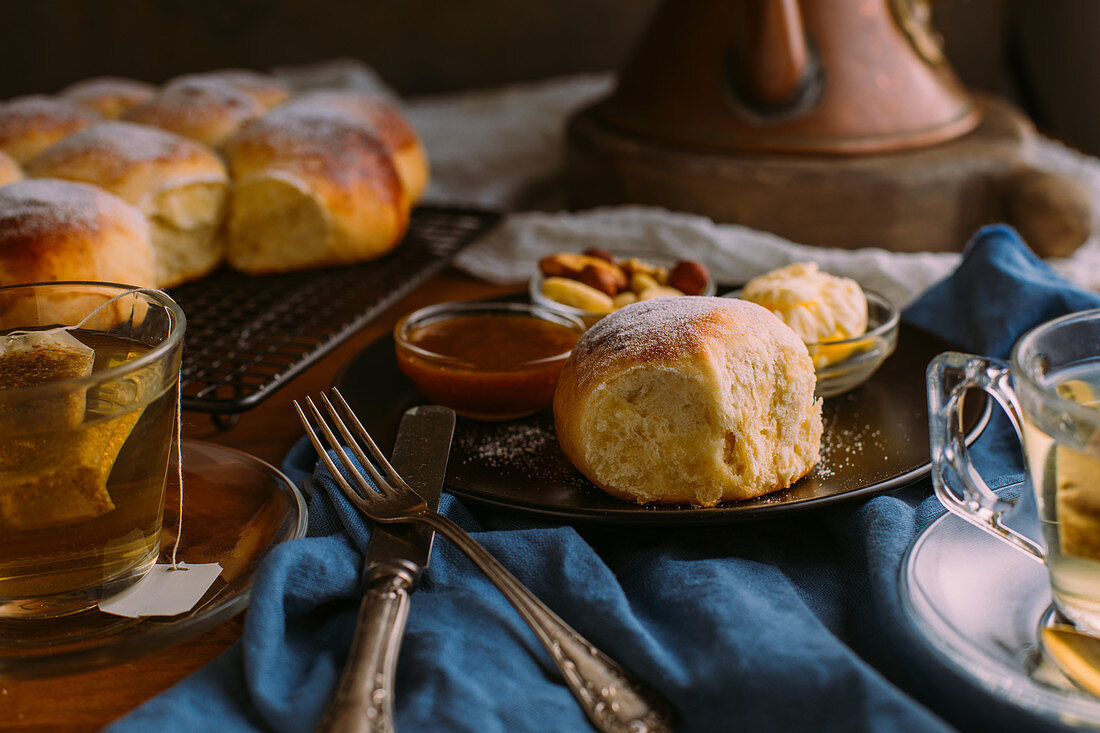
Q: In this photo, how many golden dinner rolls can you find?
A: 10